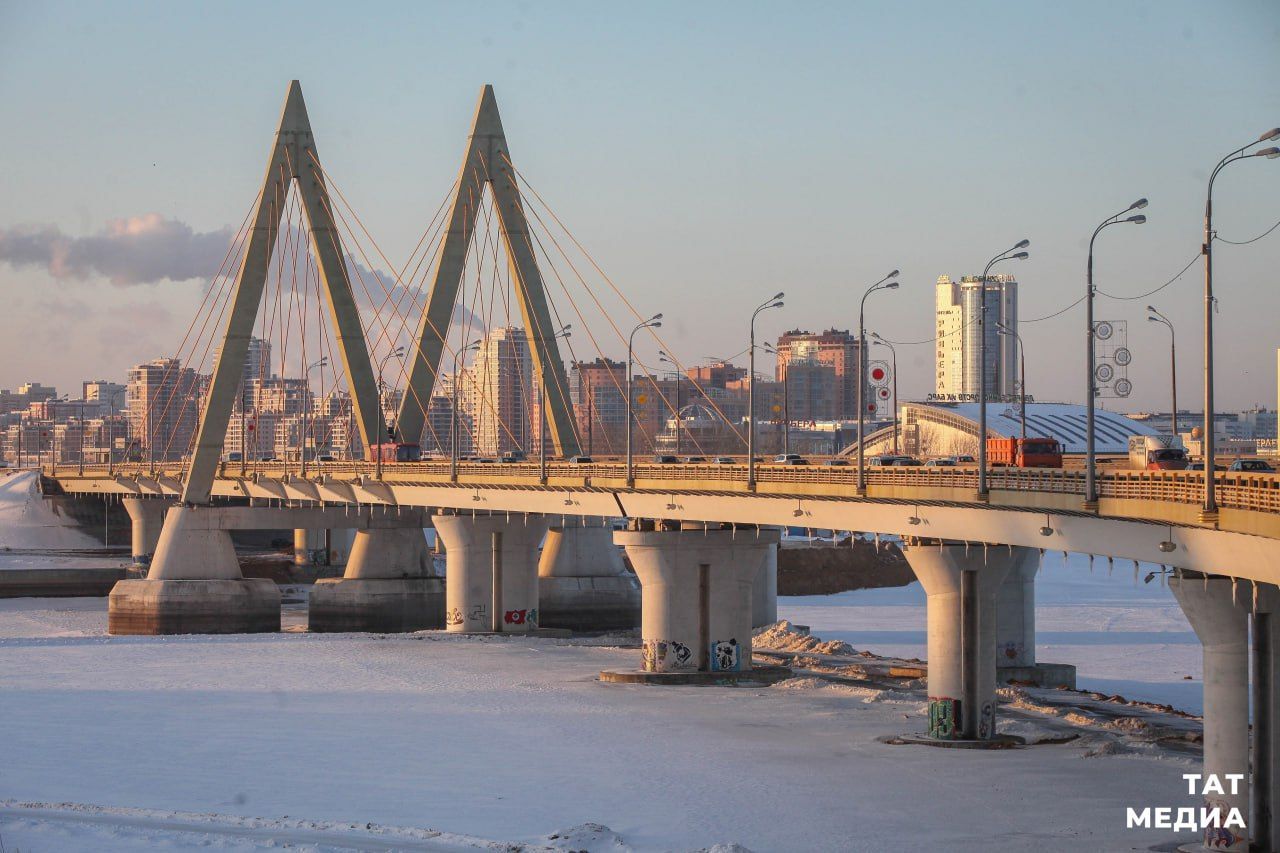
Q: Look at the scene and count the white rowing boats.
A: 0